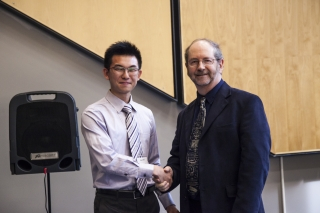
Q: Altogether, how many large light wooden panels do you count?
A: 2